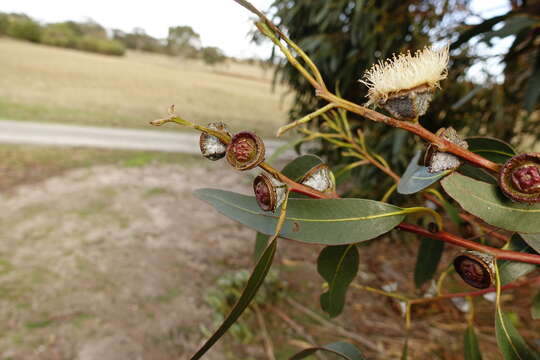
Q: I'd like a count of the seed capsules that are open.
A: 4